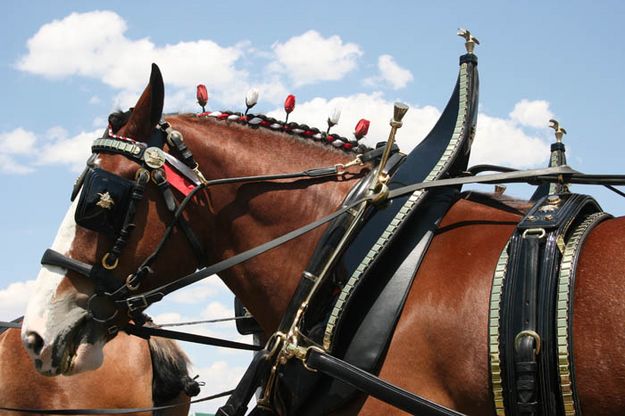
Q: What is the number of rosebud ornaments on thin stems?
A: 5